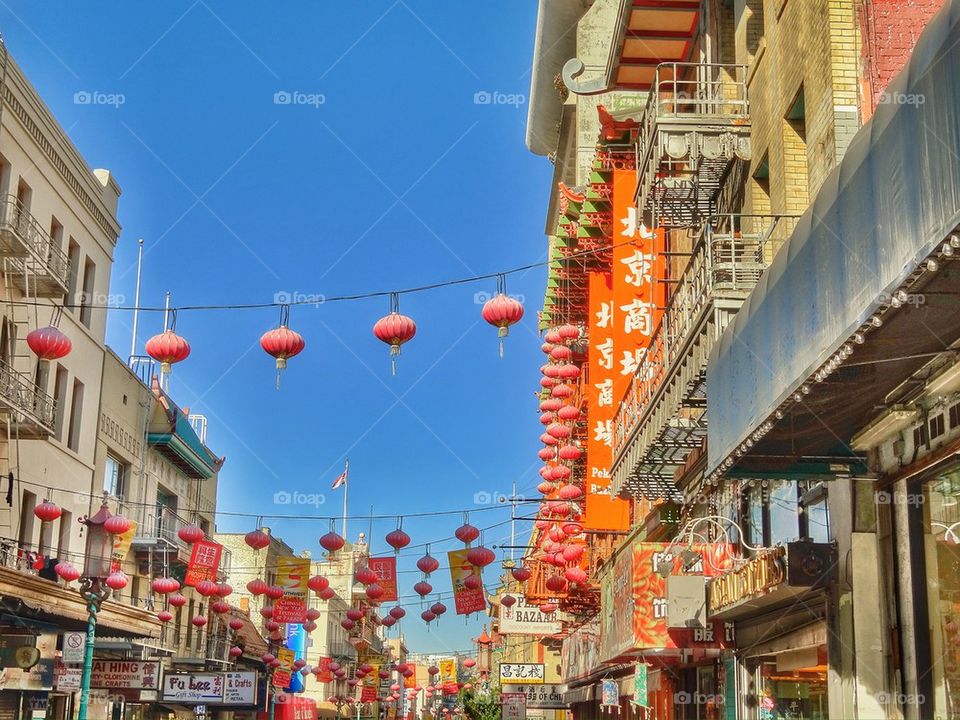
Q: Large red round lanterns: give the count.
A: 5